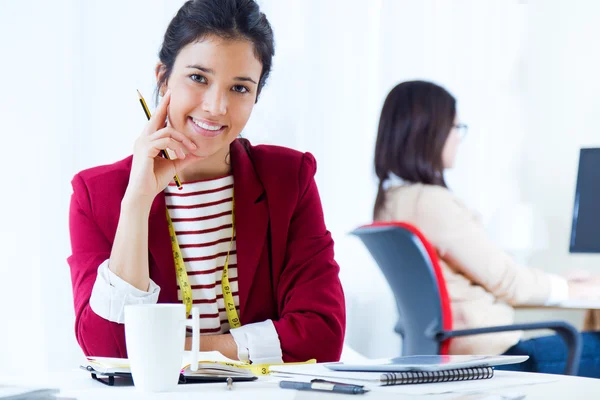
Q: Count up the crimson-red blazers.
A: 1